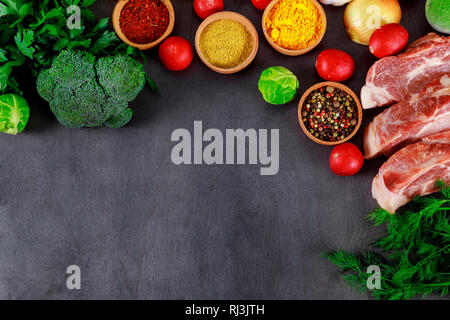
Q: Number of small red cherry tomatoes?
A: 6